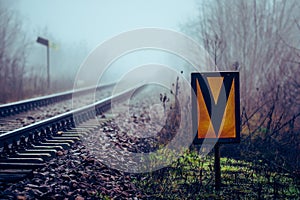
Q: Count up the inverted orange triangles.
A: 1